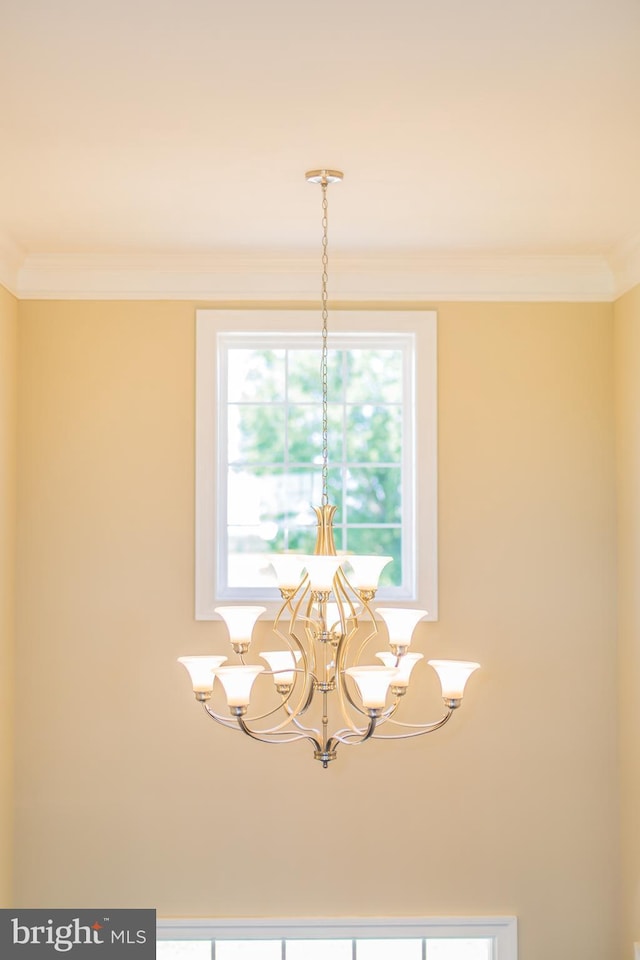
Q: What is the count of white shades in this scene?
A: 12